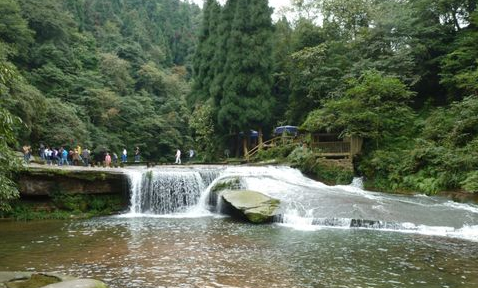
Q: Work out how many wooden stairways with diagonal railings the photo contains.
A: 1